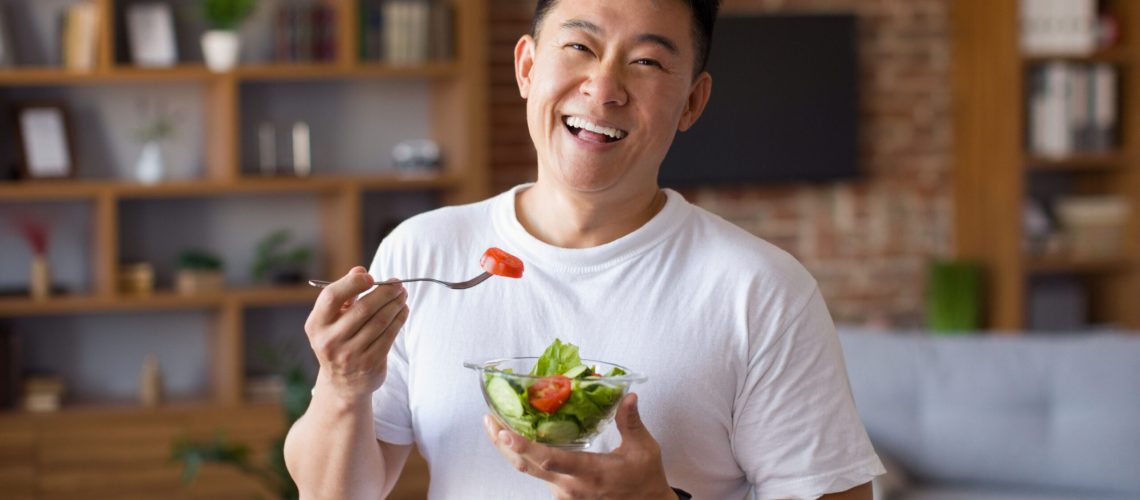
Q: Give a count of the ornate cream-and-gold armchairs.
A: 0